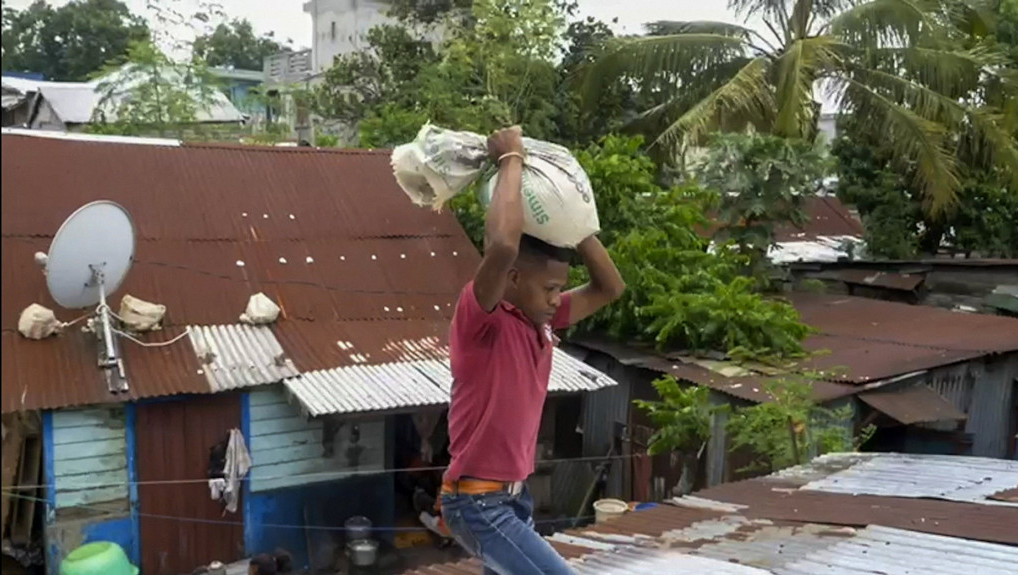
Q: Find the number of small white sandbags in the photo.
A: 3